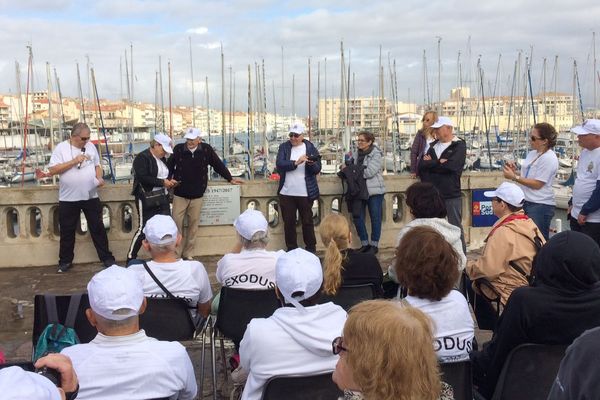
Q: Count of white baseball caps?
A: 11